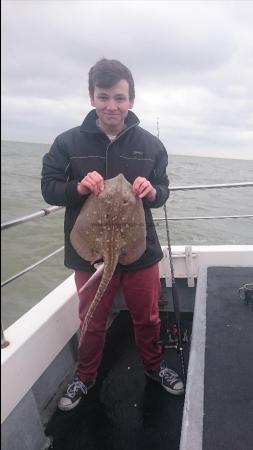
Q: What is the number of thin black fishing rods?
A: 1